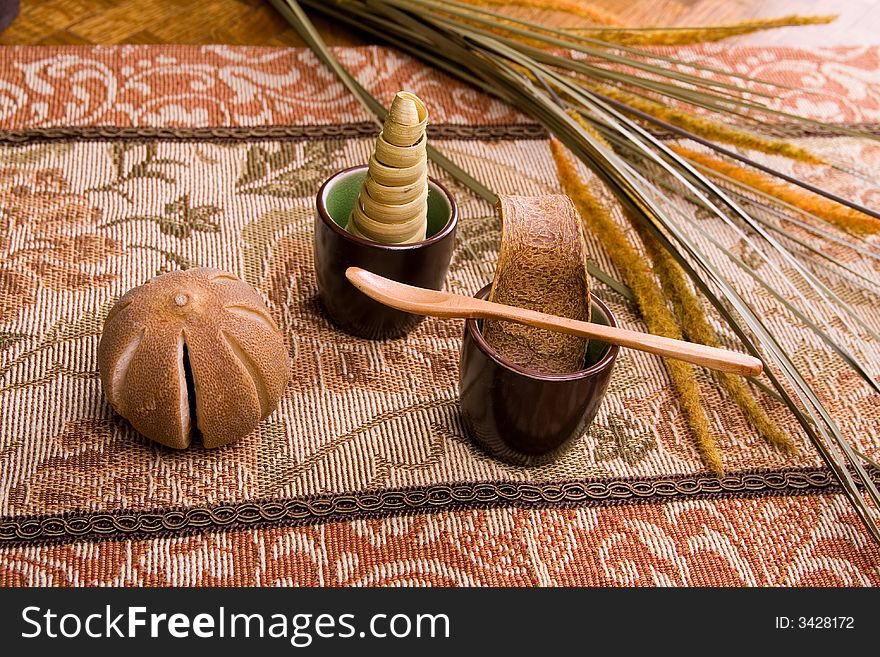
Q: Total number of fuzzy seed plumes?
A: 6